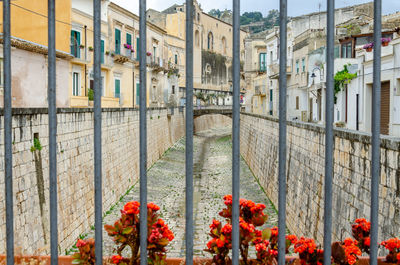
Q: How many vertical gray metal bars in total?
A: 9